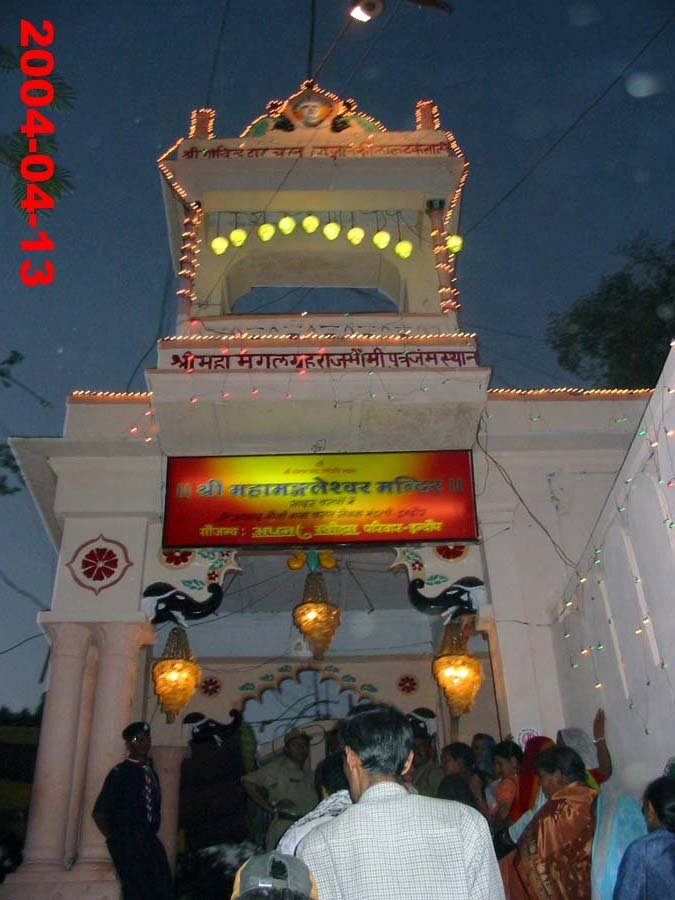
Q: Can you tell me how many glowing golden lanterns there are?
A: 3